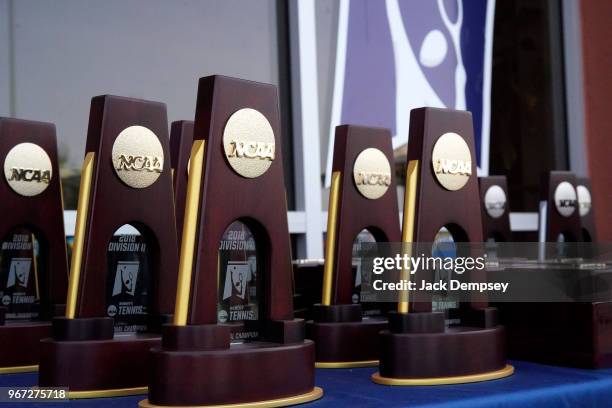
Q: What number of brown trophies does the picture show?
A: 9